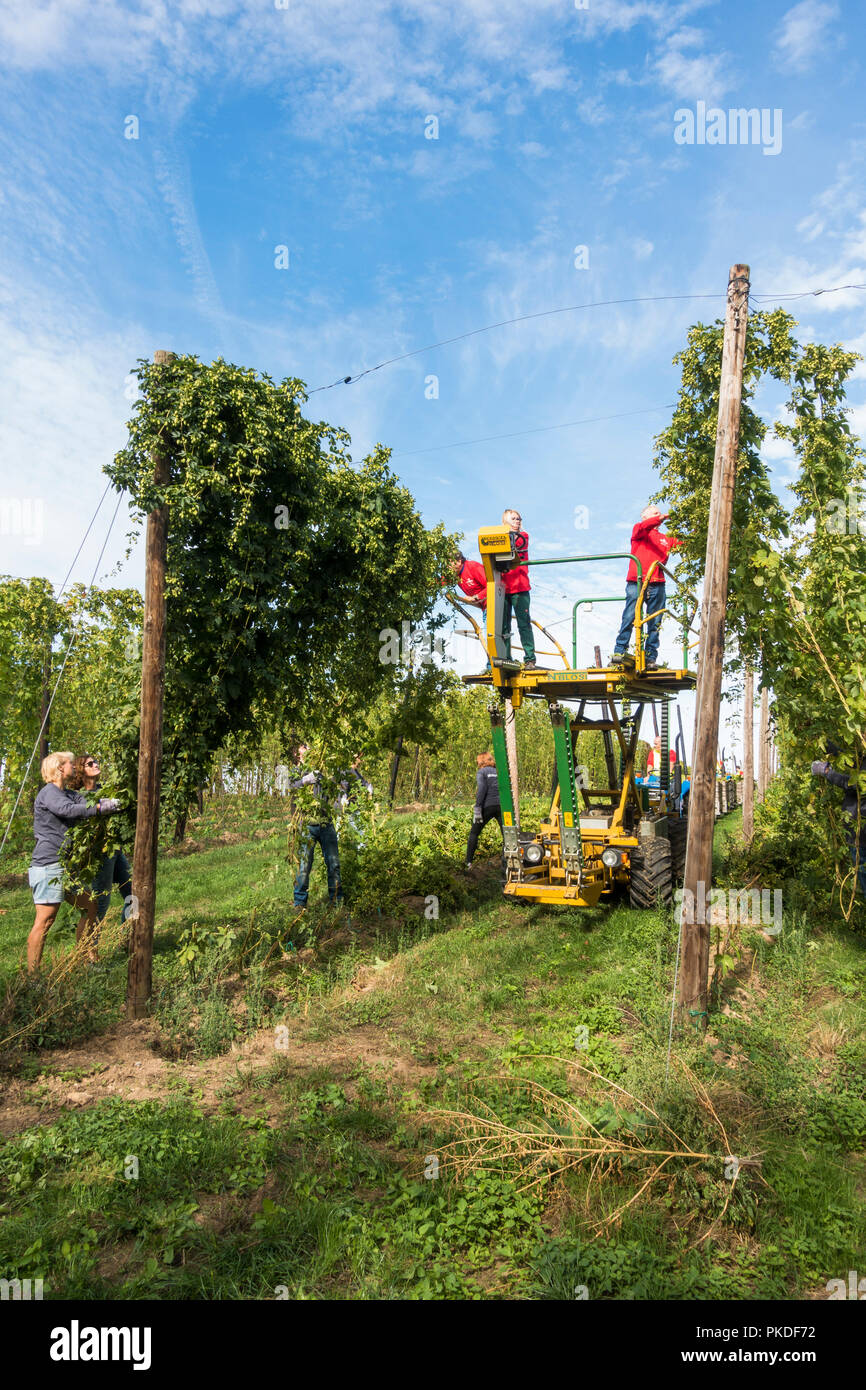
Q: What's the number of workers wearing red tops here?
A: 4